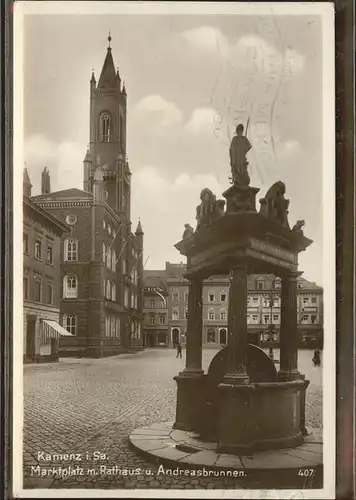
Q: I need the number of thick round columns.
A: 3